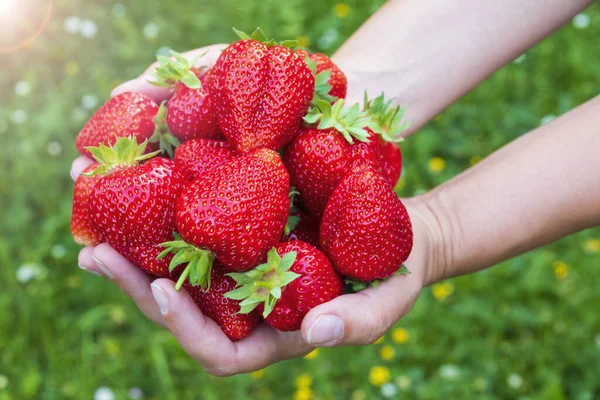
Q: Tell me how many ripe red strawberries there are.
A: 14